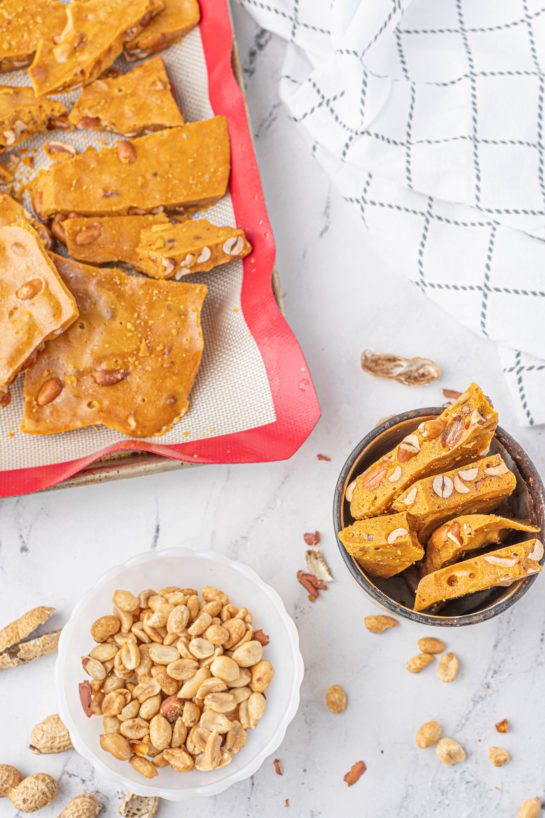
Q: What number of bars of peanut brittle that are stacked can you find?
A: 5